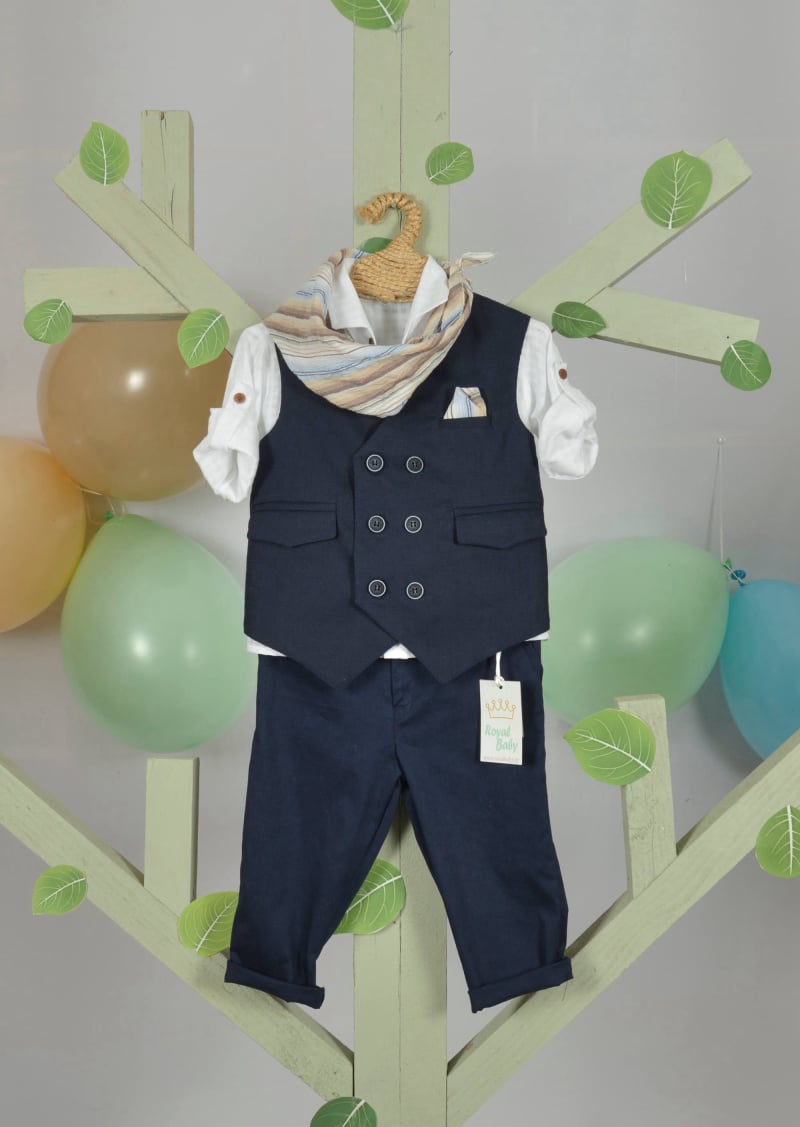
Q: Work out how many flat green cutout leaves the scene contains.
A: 15